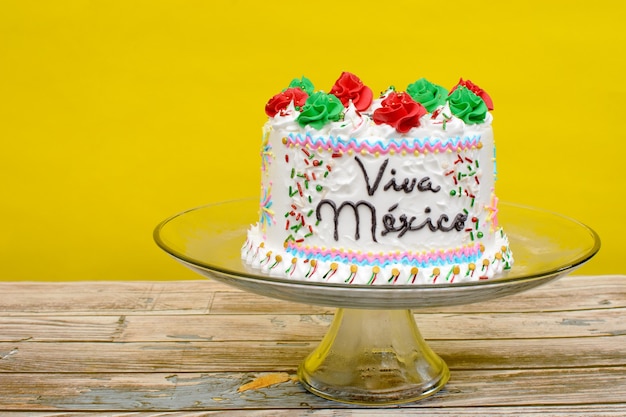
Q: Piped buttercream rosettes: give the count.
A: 8